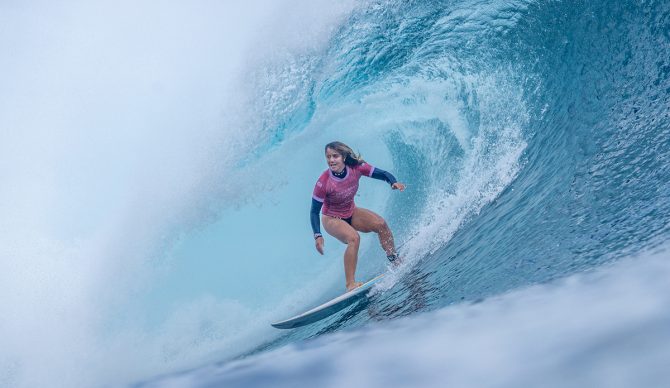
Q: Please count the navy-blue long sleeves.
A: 2